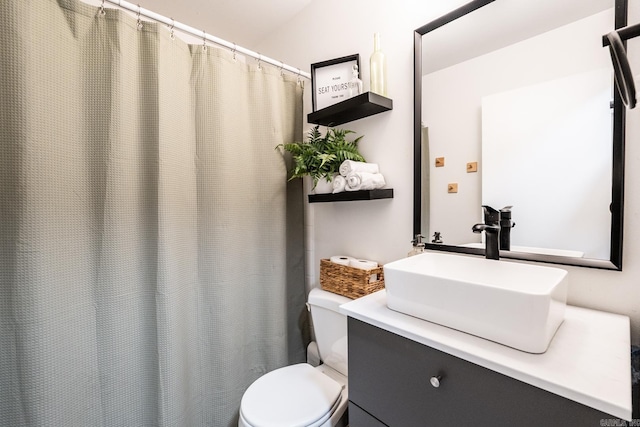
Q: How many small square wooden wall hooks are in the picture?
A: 3